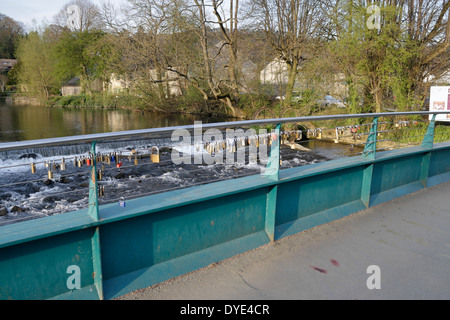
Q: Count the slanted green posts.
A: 4